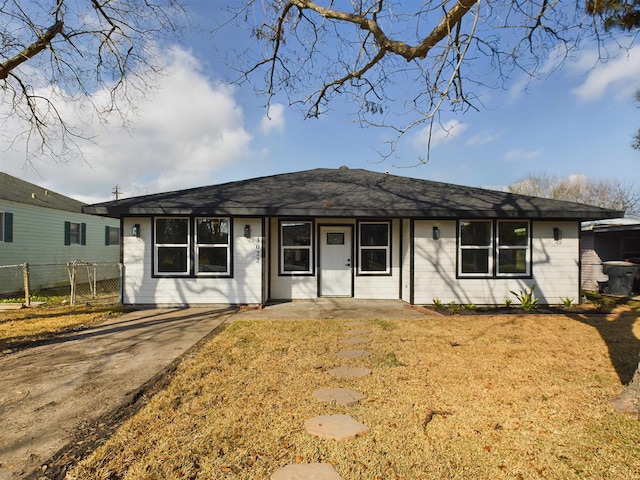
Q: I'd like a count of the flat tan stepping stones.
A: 8